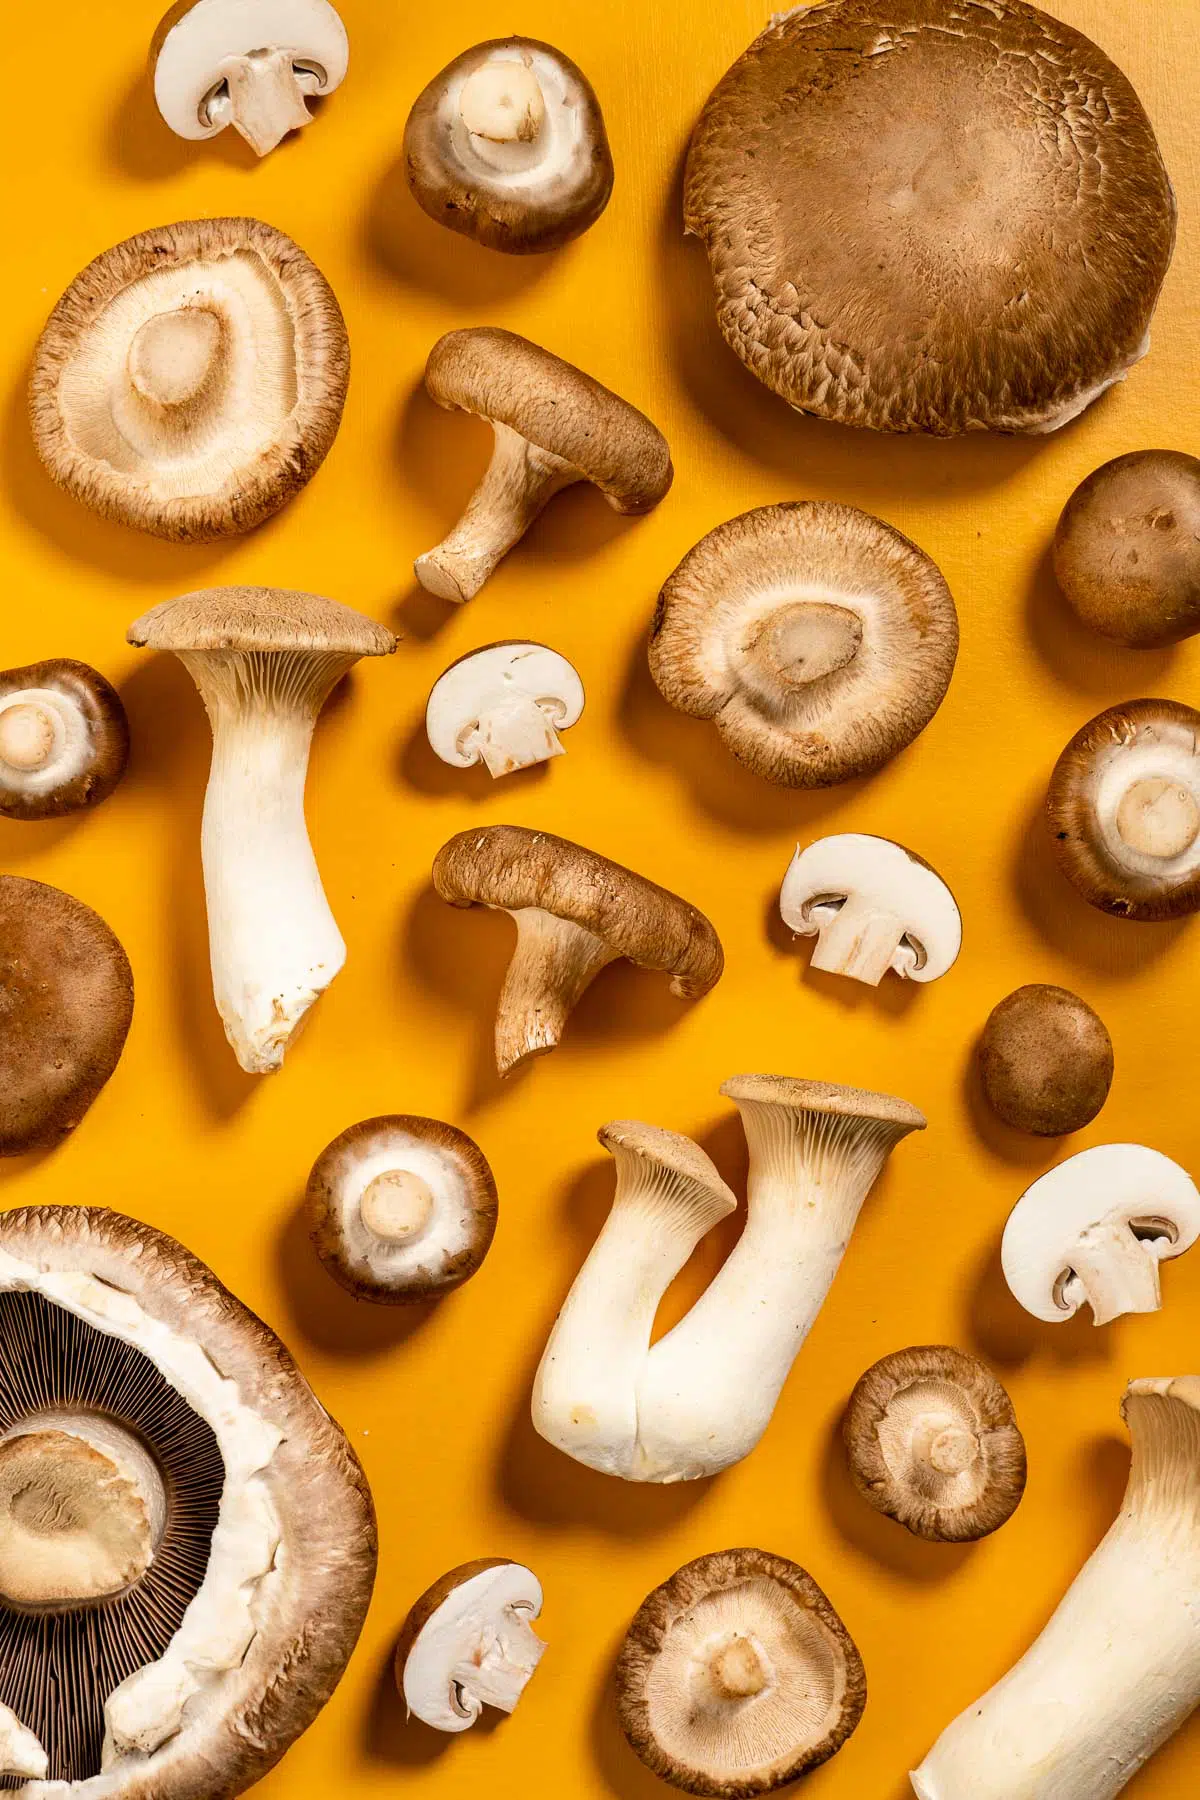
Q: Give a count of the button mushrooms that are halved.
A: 5